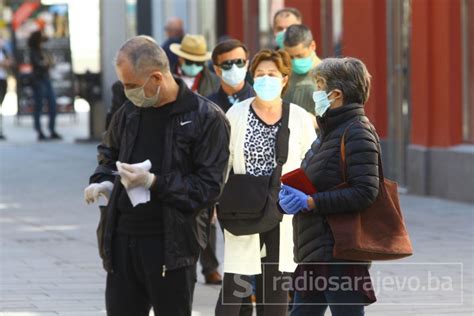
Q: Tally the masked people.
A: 7